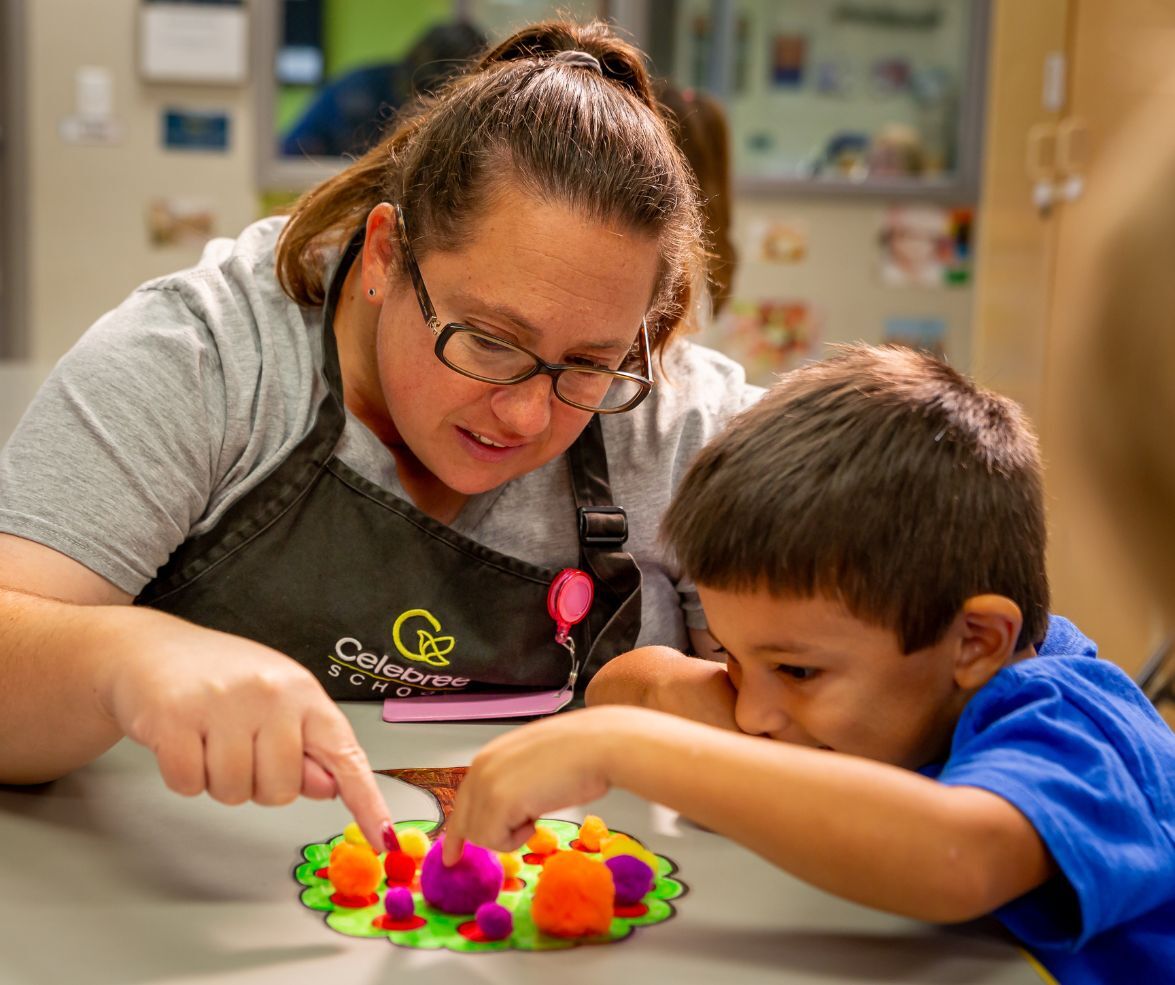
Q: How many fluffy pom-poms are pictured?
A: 13